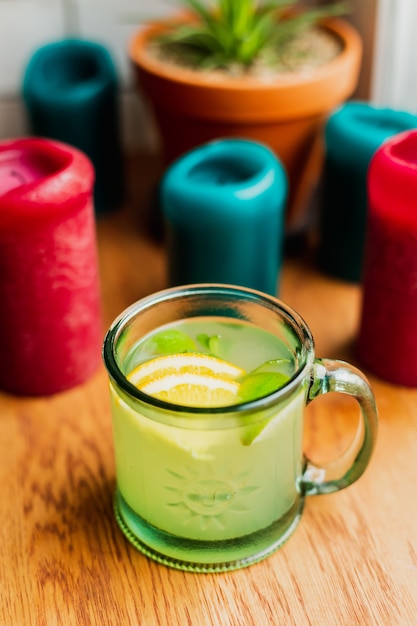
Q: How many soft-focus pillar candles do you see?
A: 5